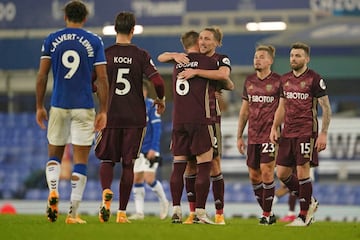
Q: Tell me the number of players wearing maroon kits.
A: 5